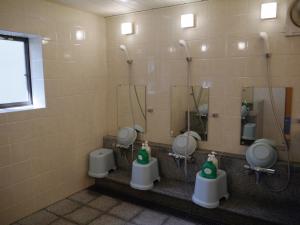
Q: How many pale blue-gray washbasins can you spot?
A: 3